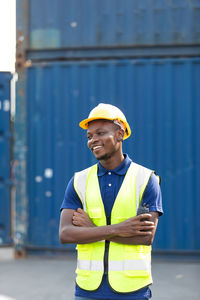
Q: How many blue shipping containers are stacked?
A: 2